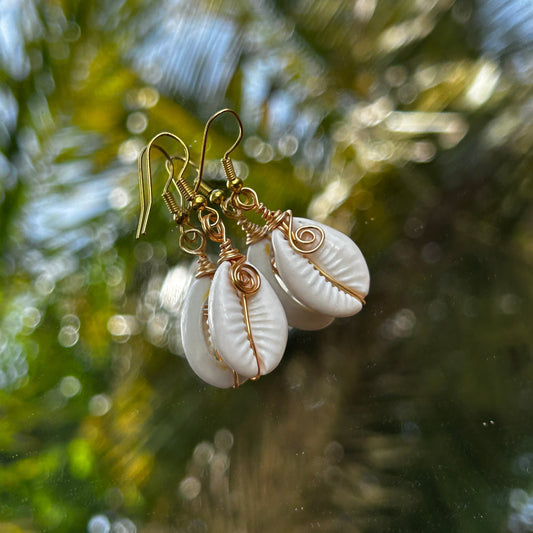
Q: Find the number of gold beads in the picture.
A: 4